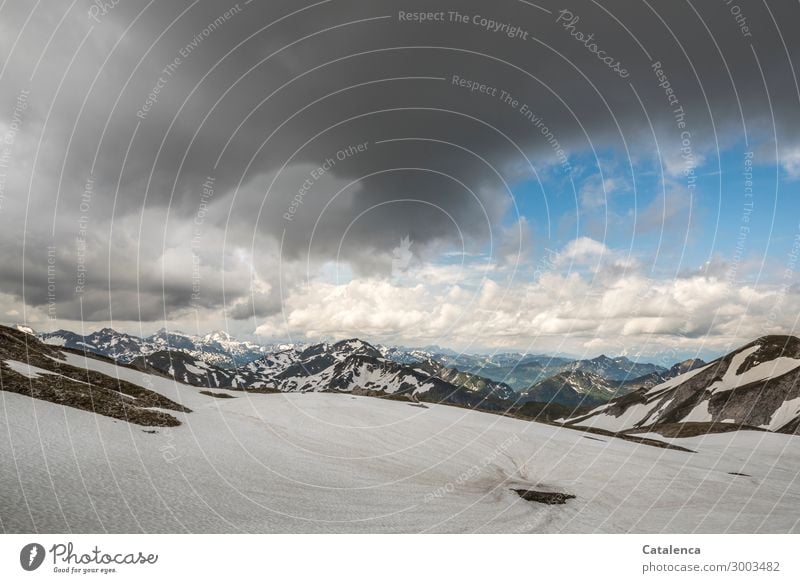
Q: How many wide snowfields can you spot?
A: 1